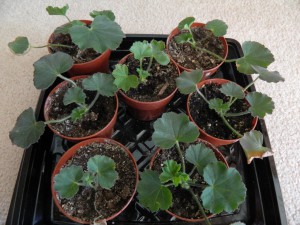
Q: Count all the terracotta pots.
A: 7